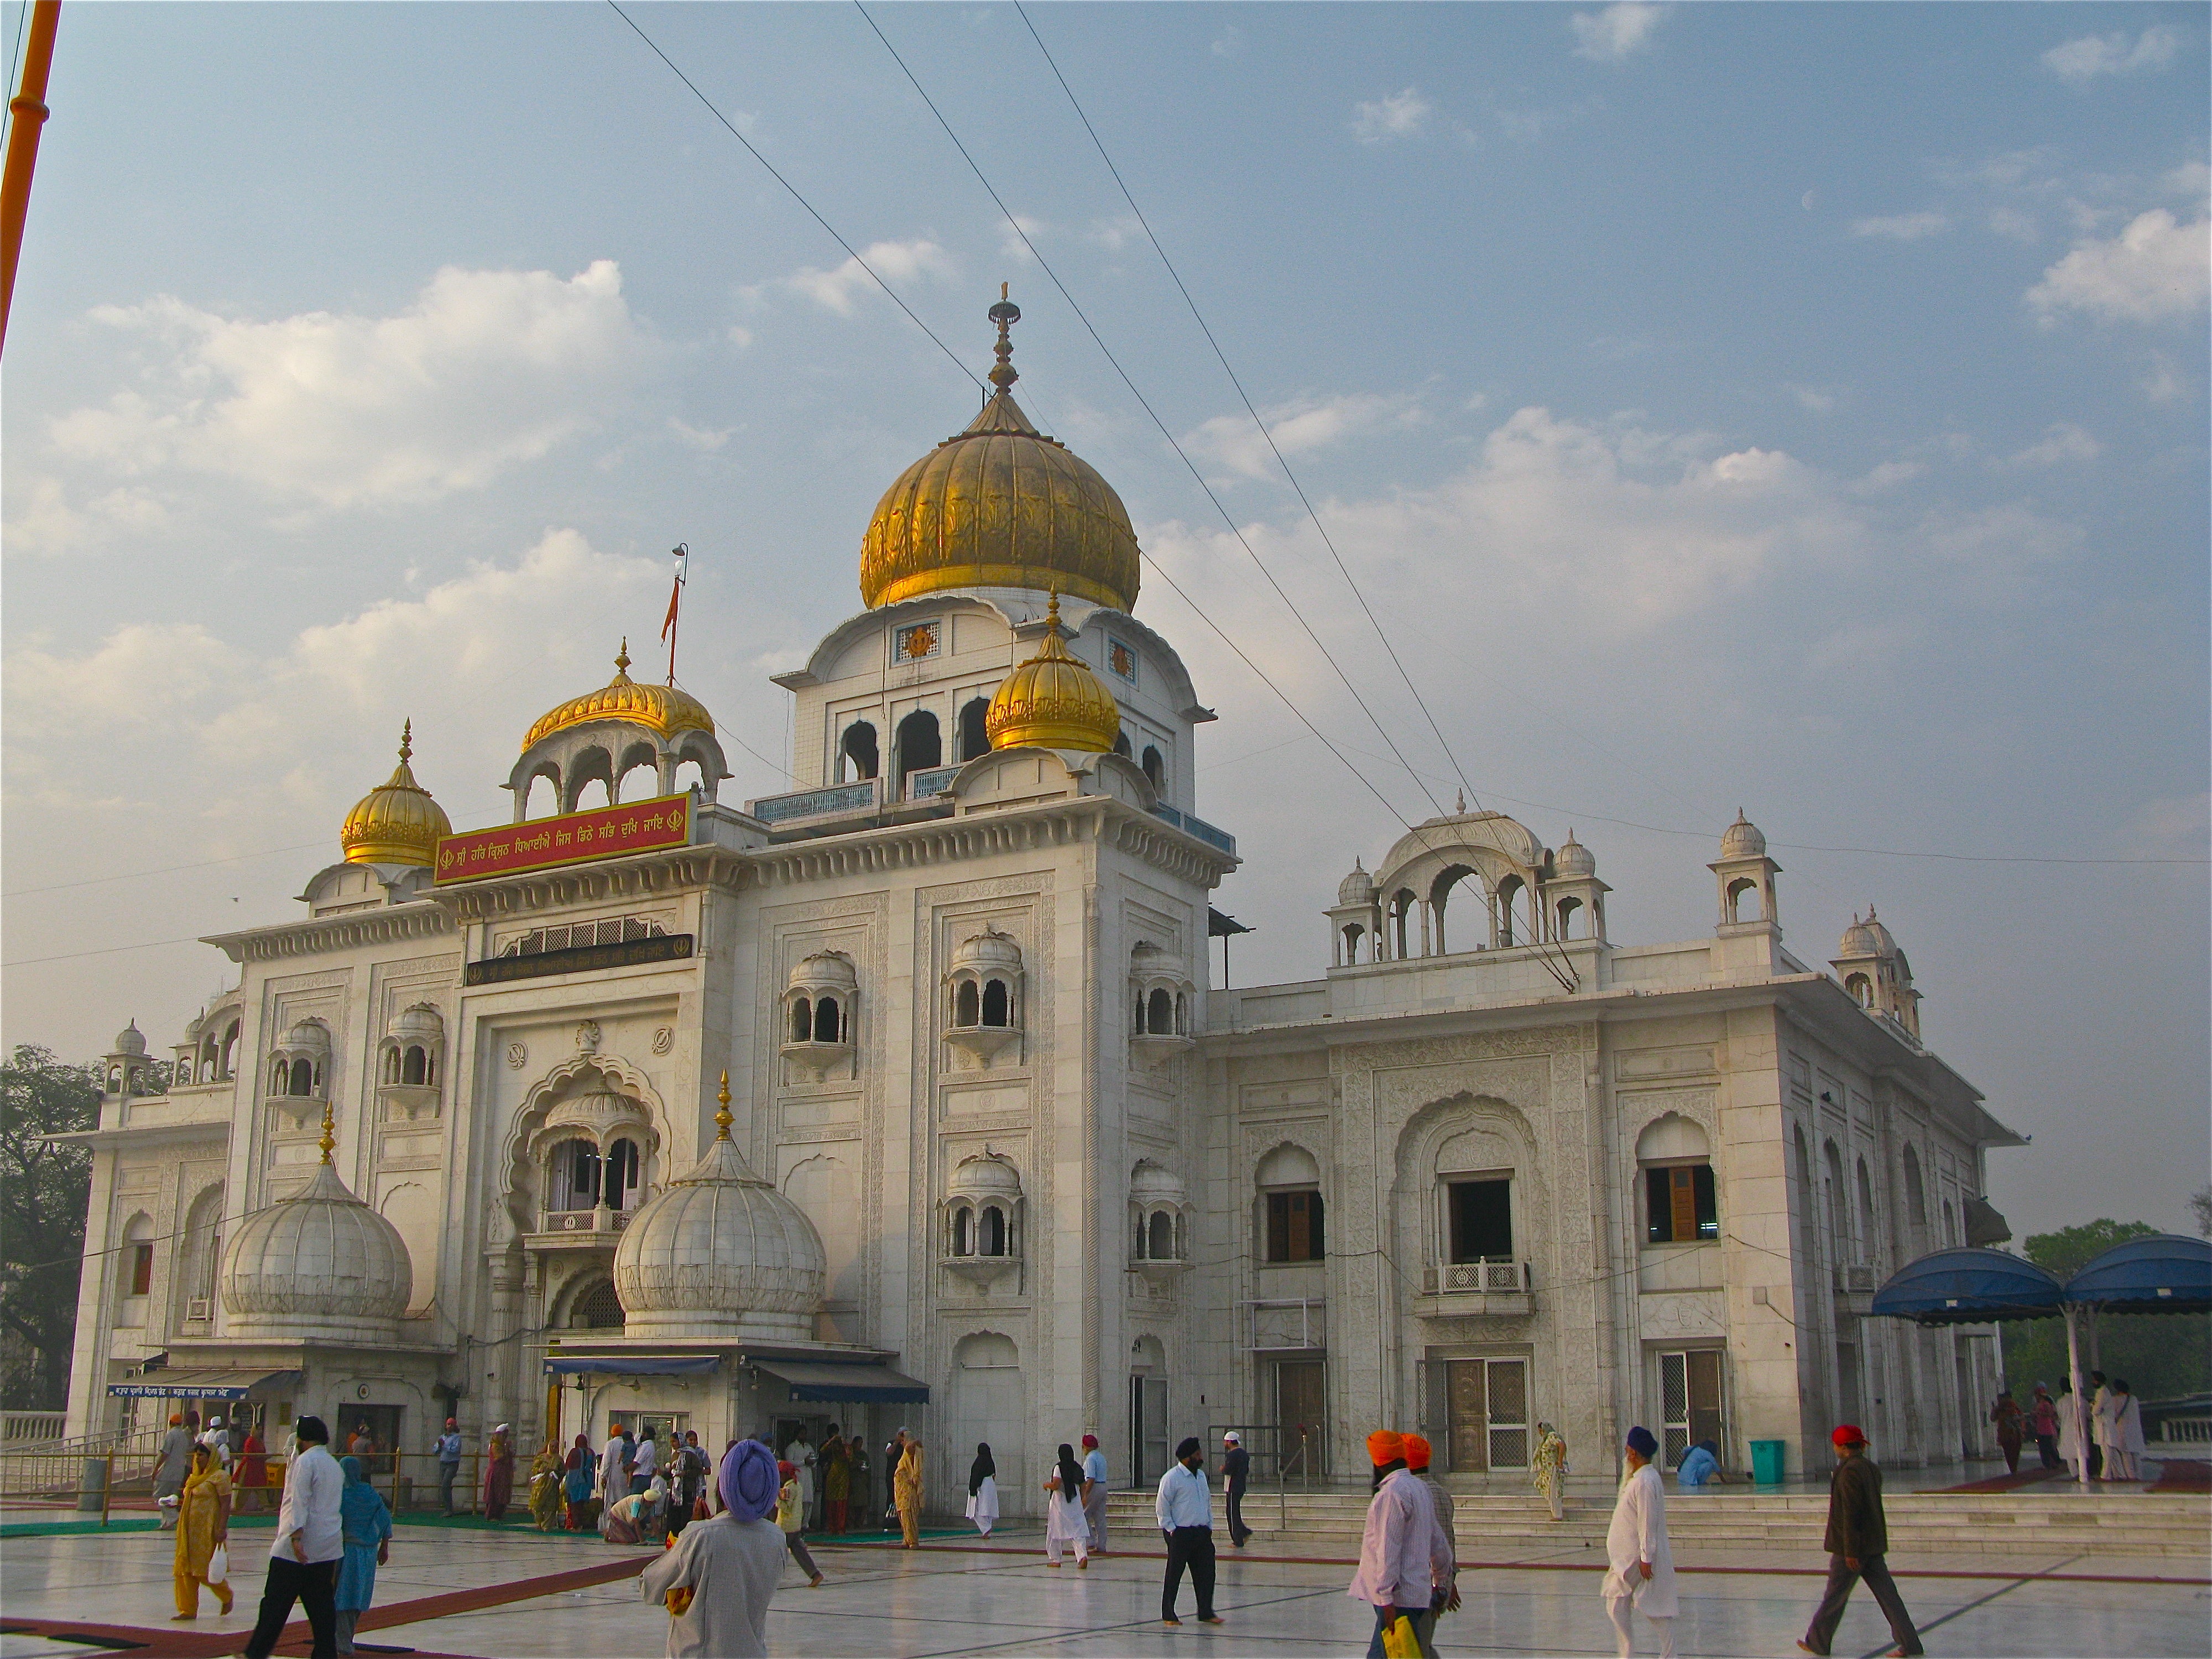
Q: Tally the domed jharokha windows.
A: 8